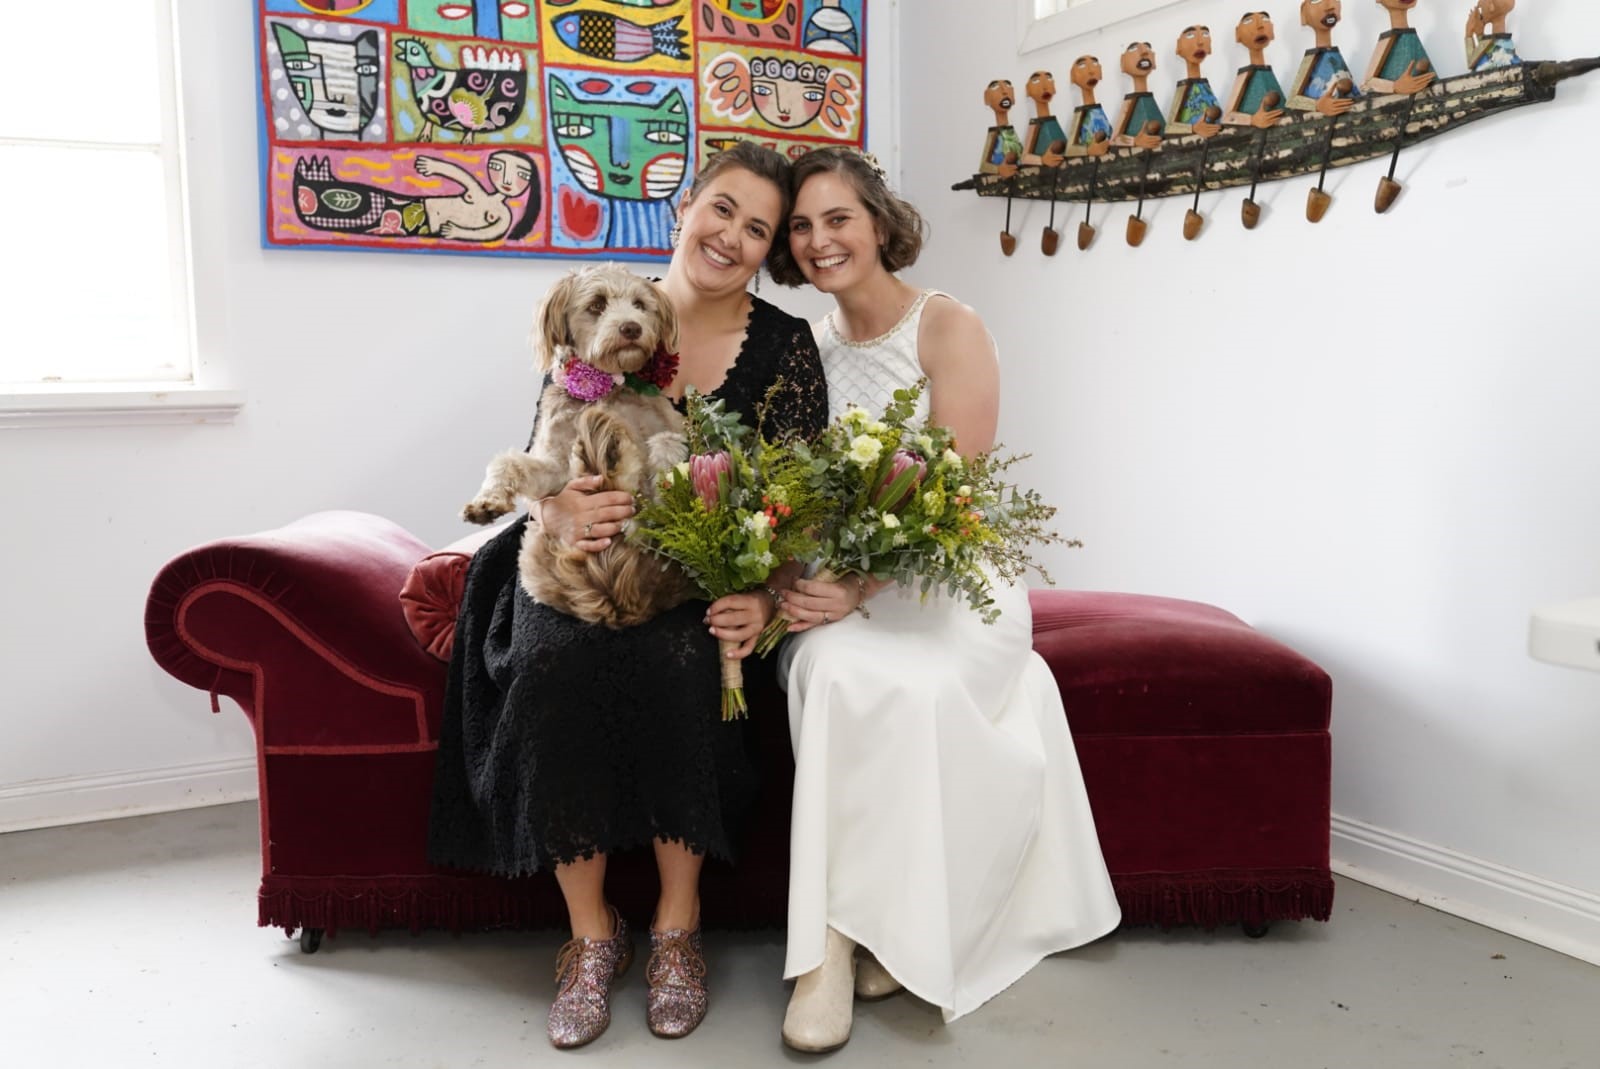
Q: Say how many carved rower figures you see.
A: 9